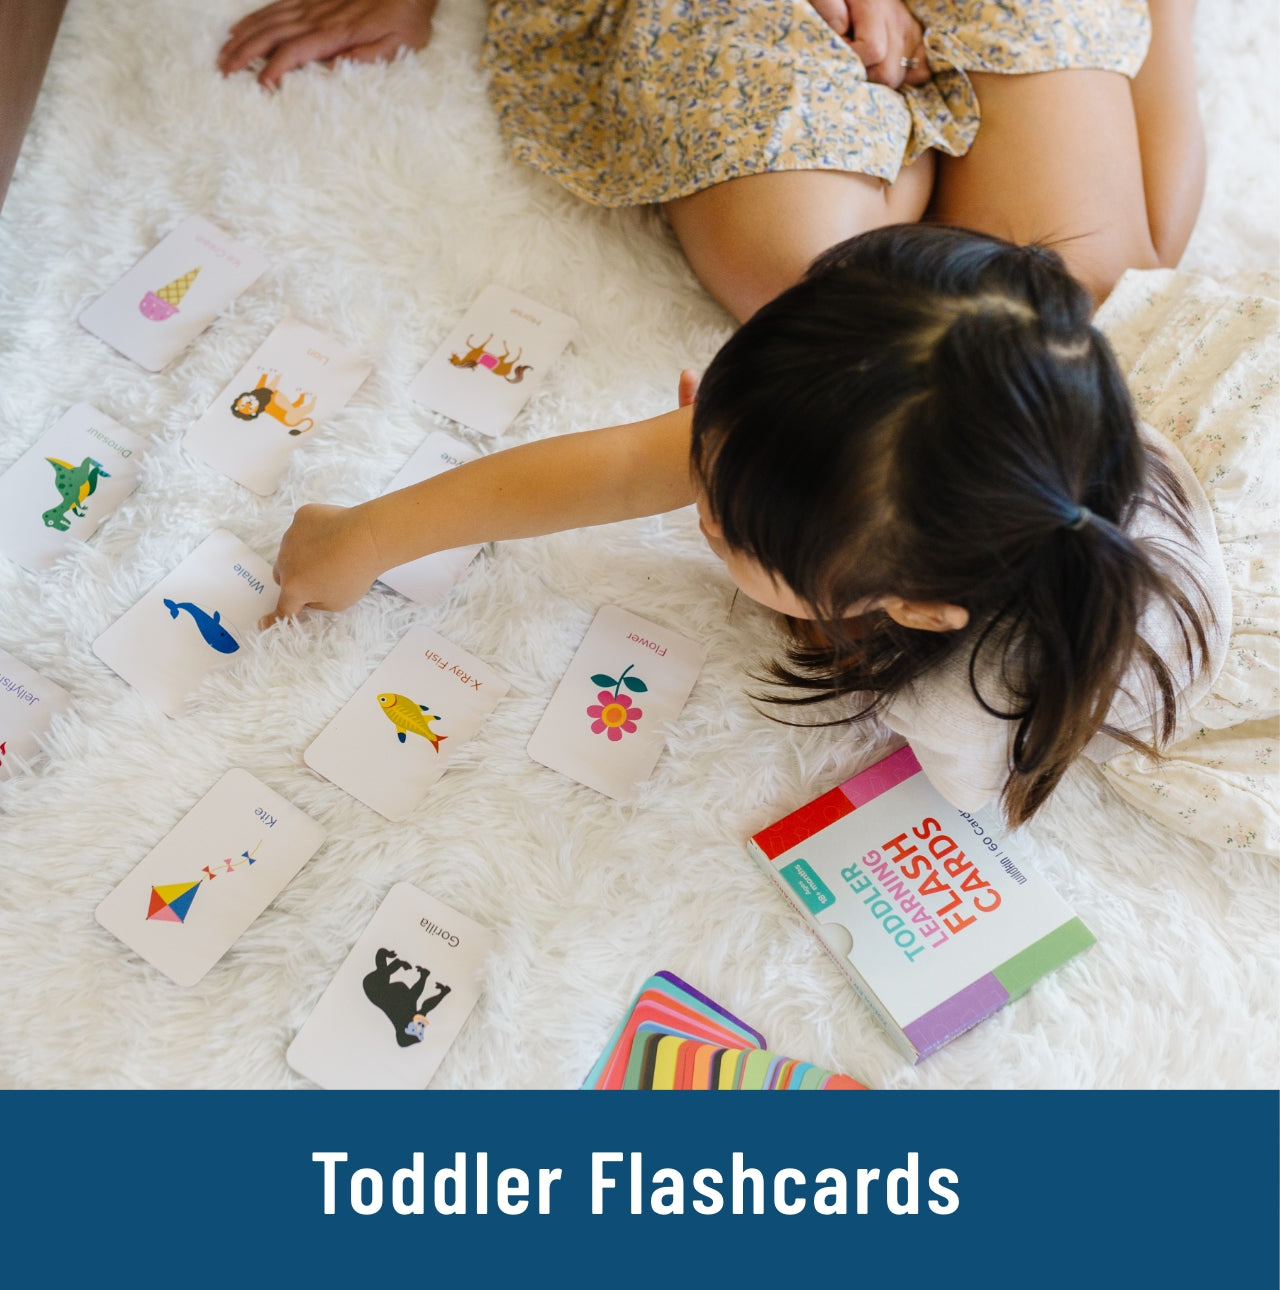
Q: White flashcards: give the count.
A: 11